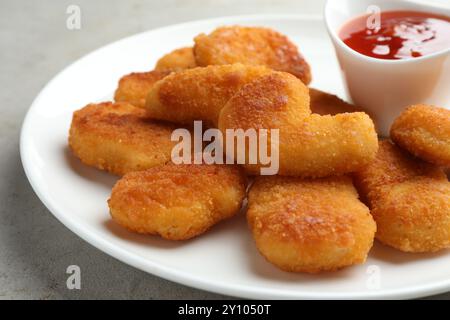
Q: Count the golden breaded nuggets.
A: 11